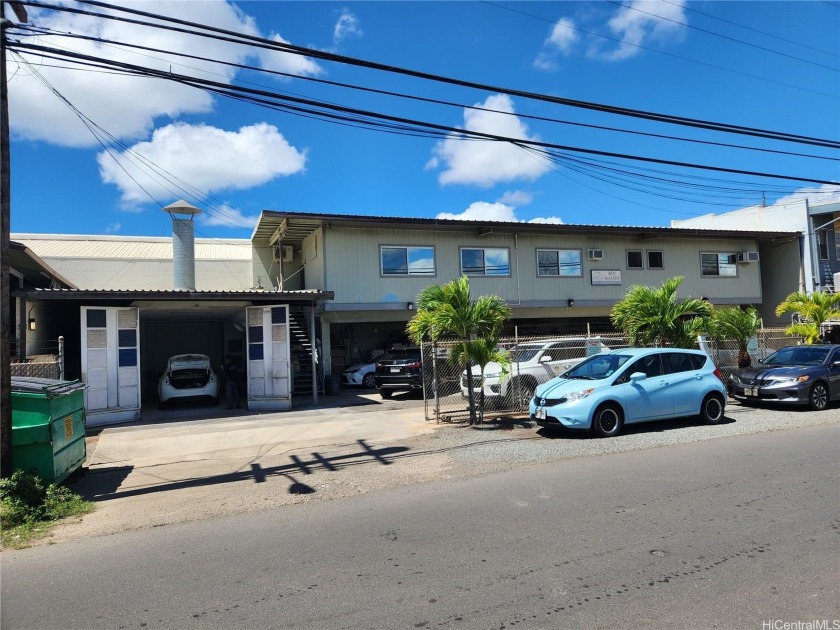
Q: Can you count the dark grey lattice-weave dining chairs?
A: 0